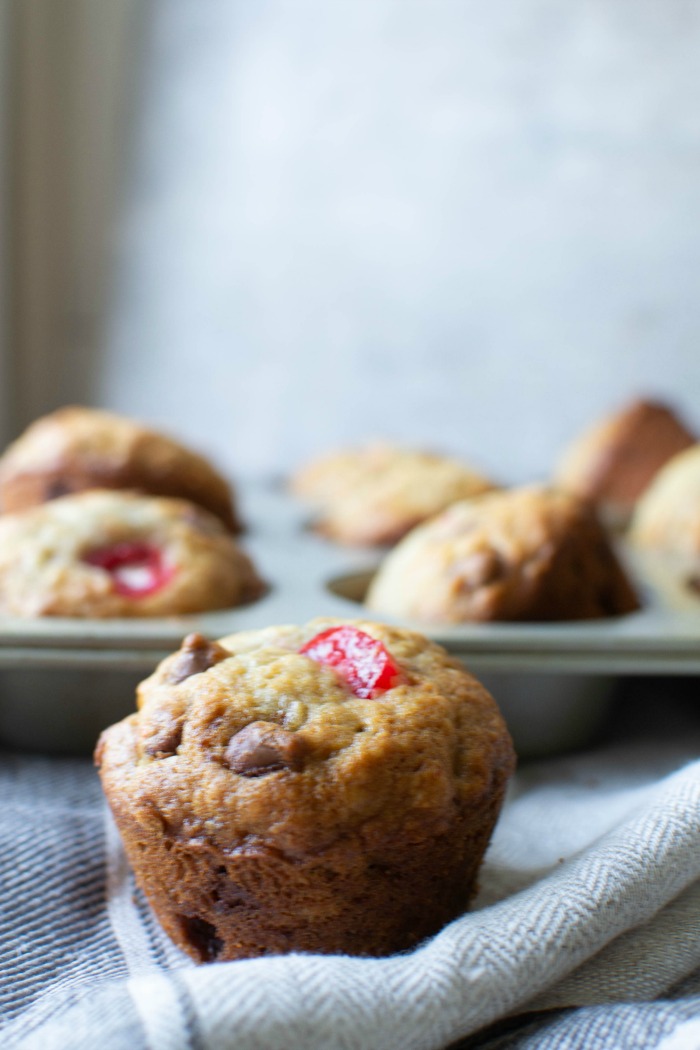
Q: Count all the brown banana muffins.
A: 7